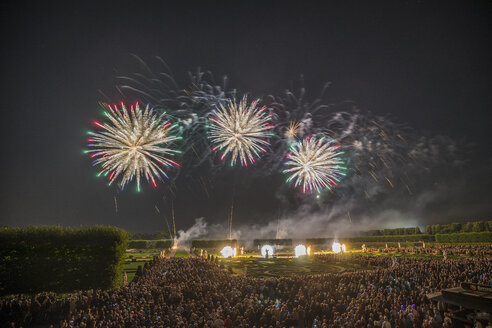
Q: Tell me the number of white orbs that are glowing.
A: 4